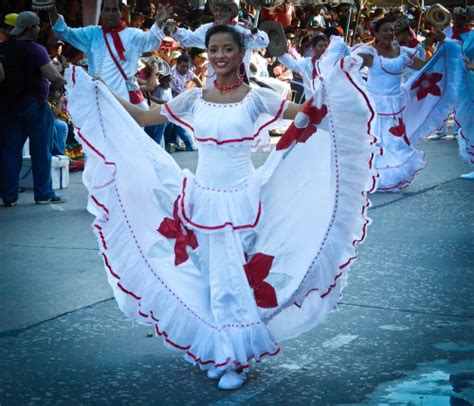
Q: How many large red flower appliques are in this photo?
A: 5